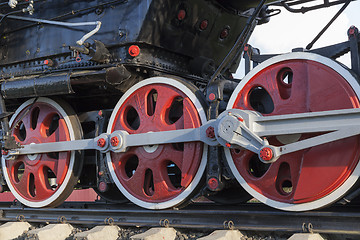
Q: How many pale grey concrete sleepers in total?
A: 6